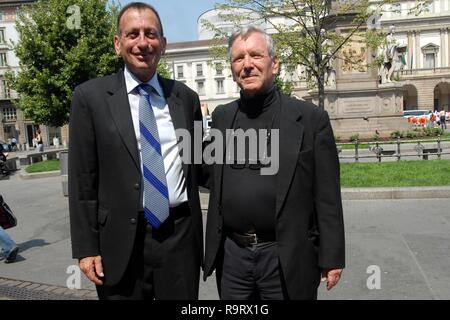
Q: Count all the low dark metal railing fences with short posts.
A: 1